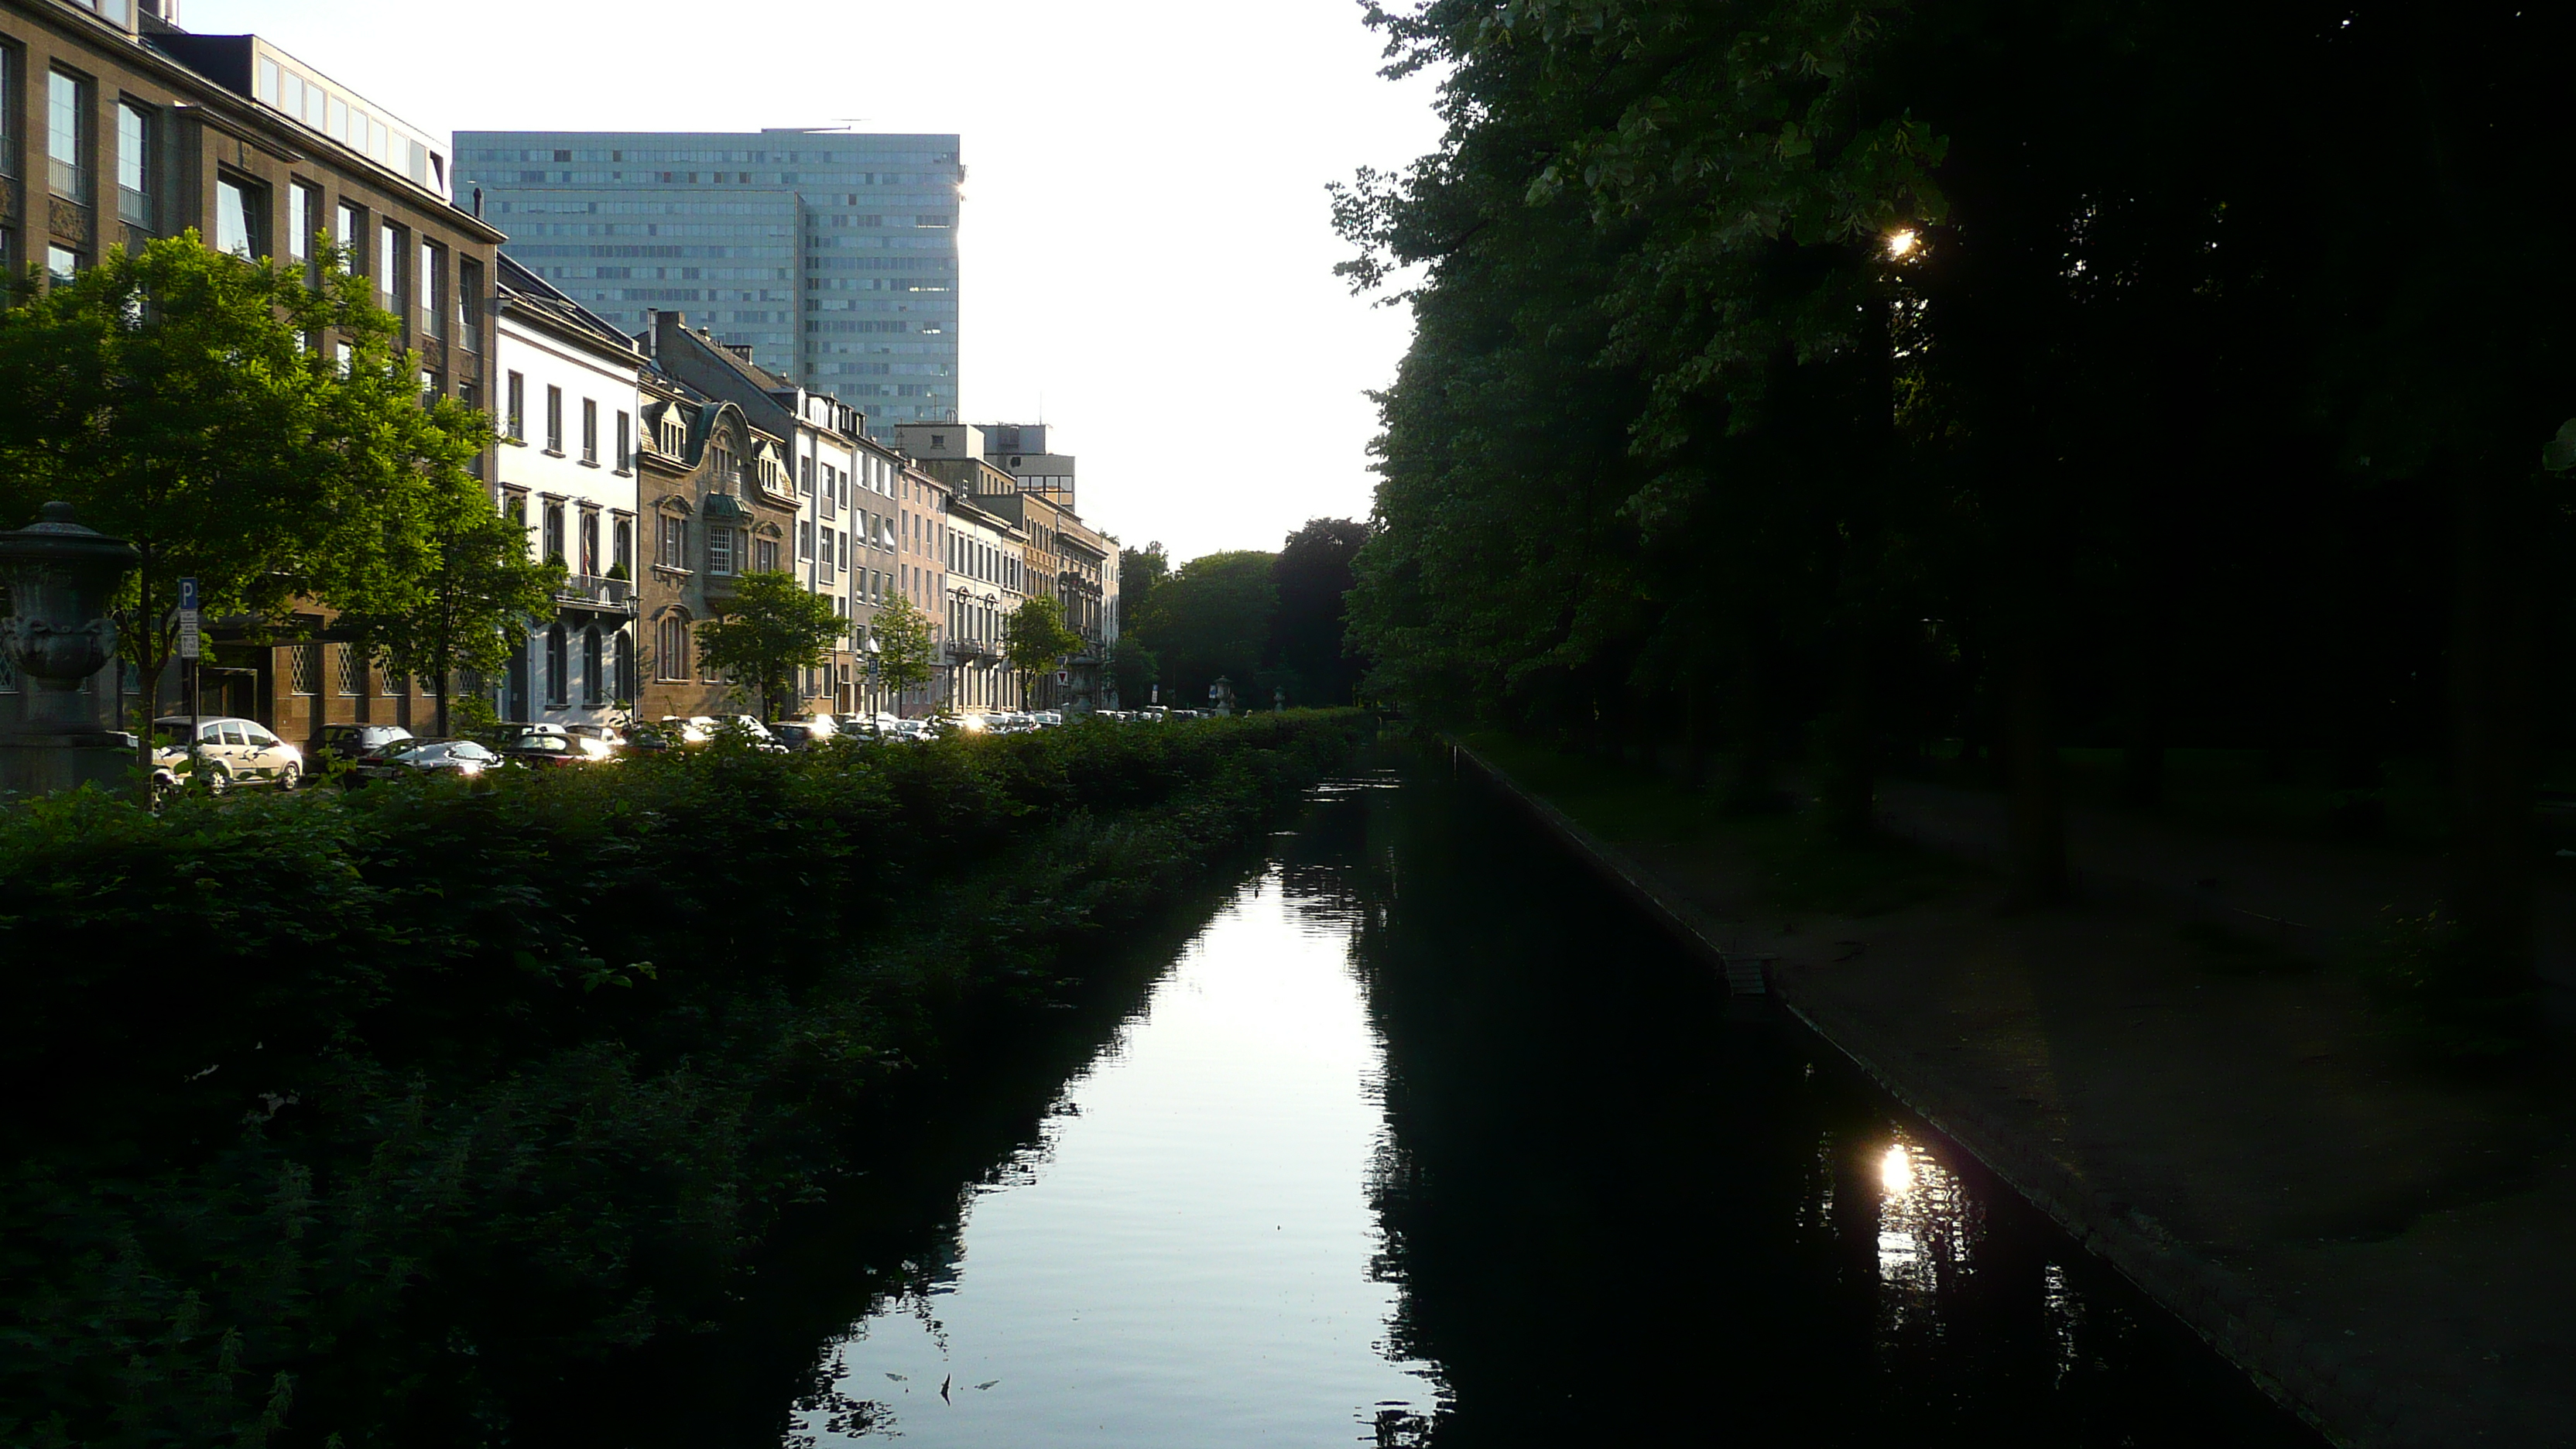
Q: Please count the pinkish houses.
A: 1